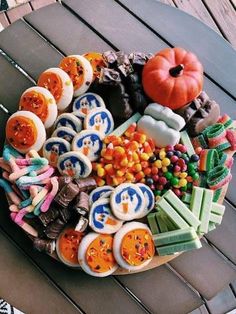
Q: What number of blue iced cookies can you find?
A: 12